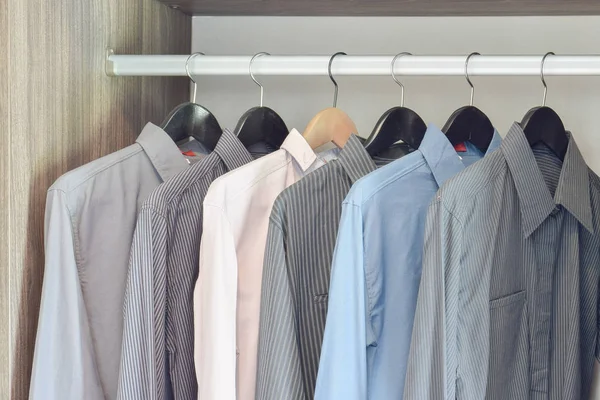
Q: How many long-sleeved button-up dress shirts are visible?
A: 6